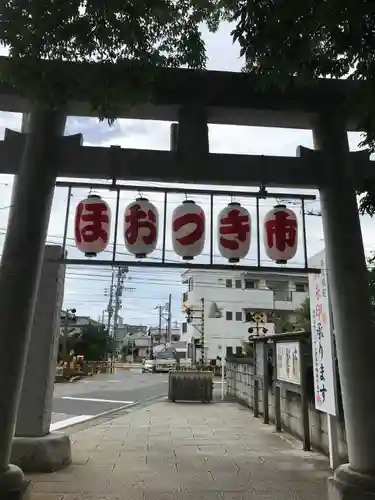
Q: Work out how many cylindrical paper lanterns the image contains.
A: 5